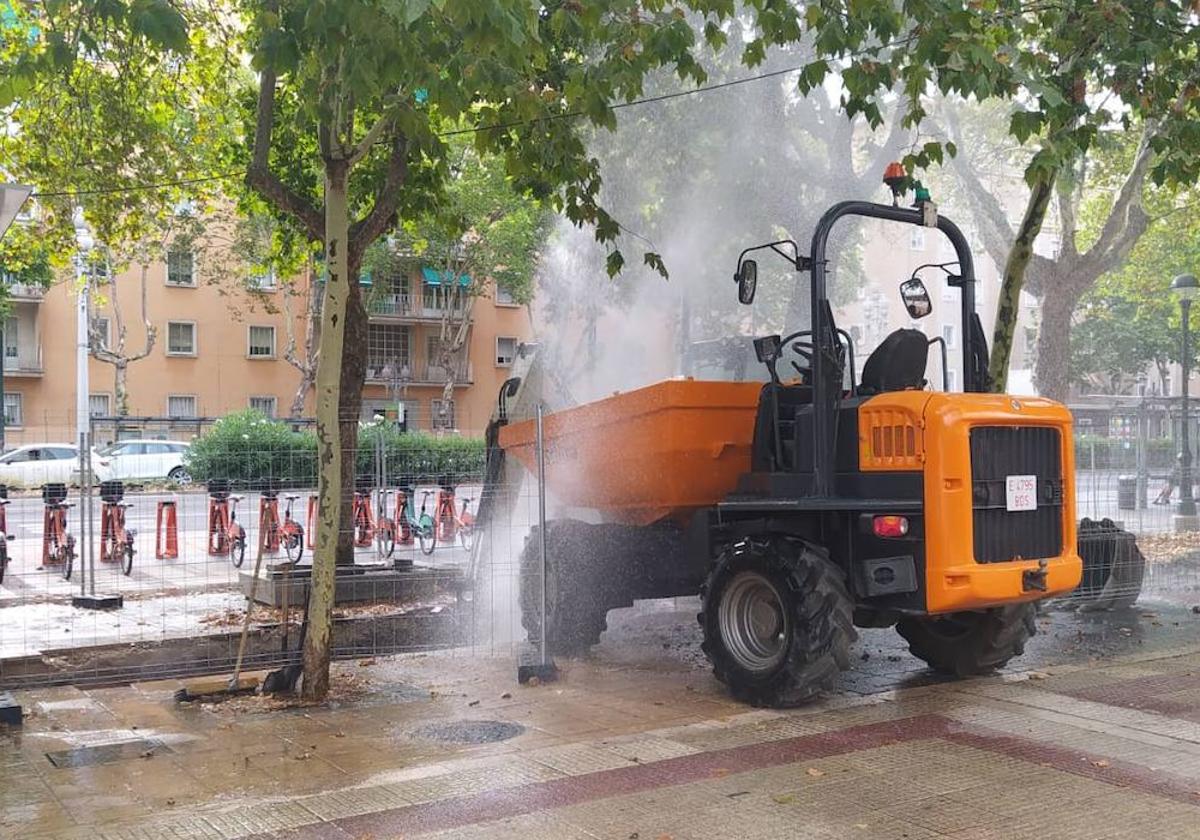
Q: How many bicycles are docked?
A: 8